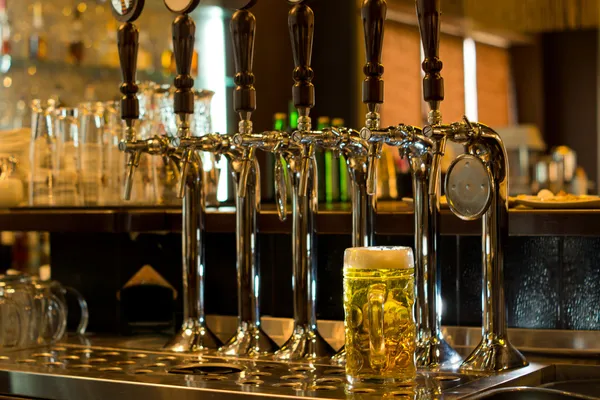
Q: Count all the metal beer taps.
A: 6